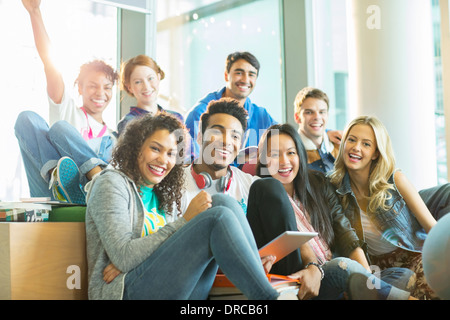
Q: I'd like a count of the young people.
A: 8